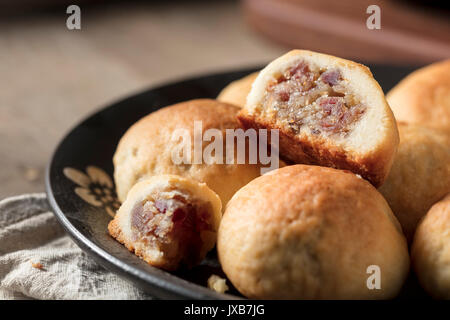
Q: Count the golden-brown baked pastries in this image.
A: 8